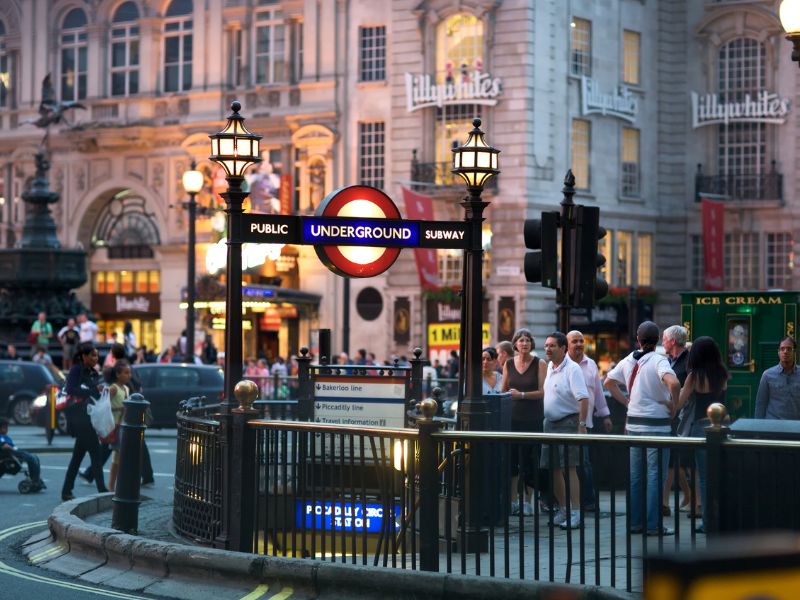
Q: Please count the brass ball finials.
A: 3